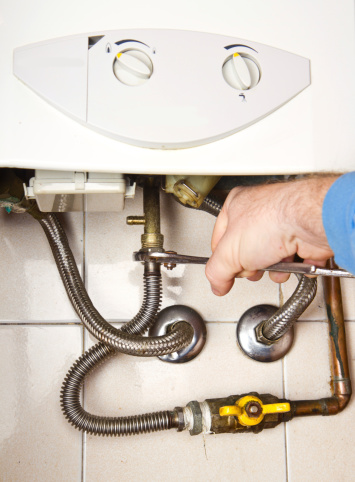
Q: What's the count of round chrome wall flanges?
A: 2